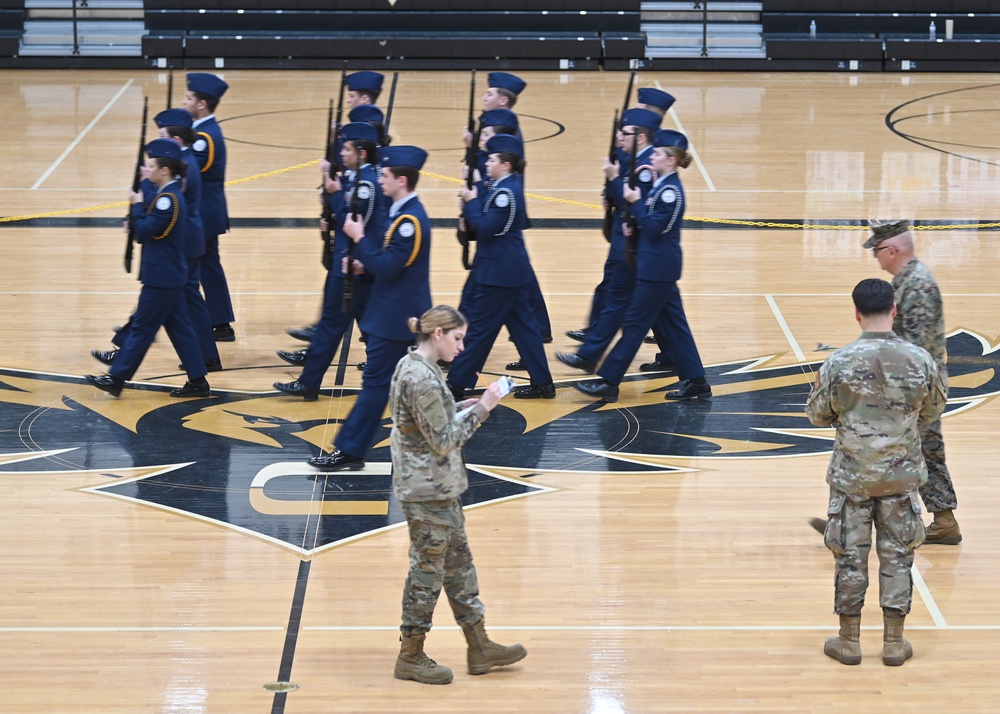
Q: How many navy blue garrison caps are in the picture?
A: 13